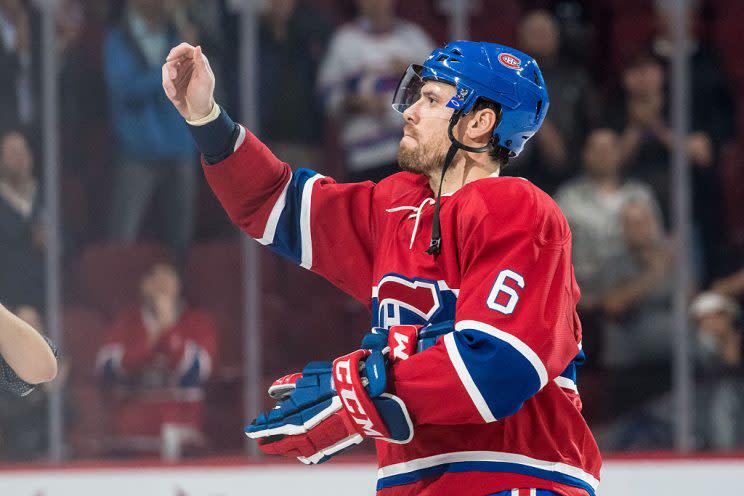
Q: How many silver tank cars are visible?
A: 0